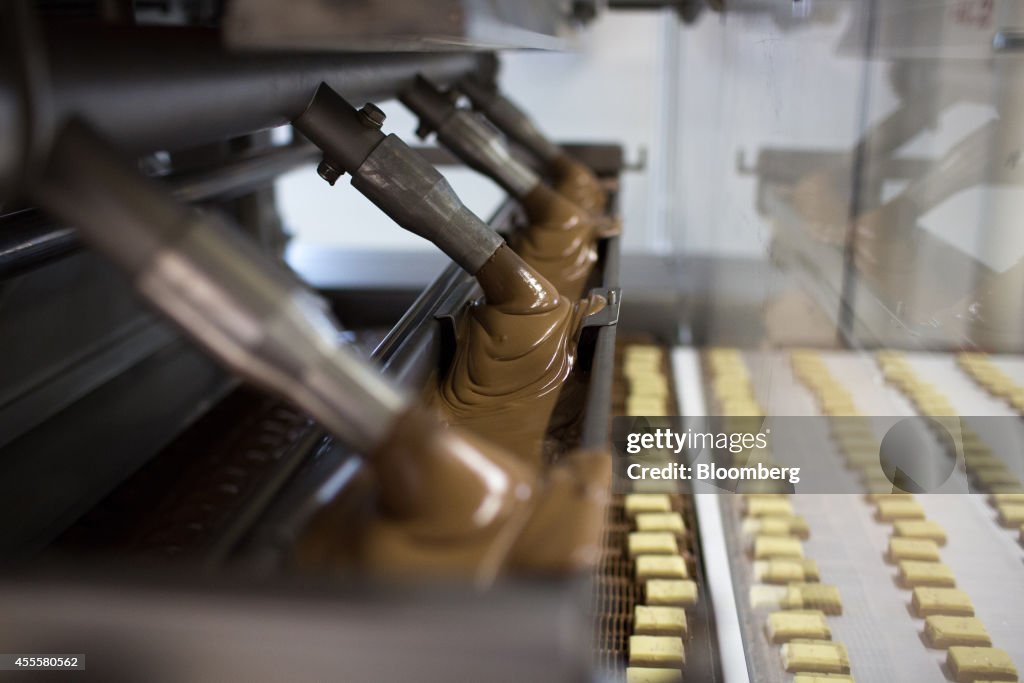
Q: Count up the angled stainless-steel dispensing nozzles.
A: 4